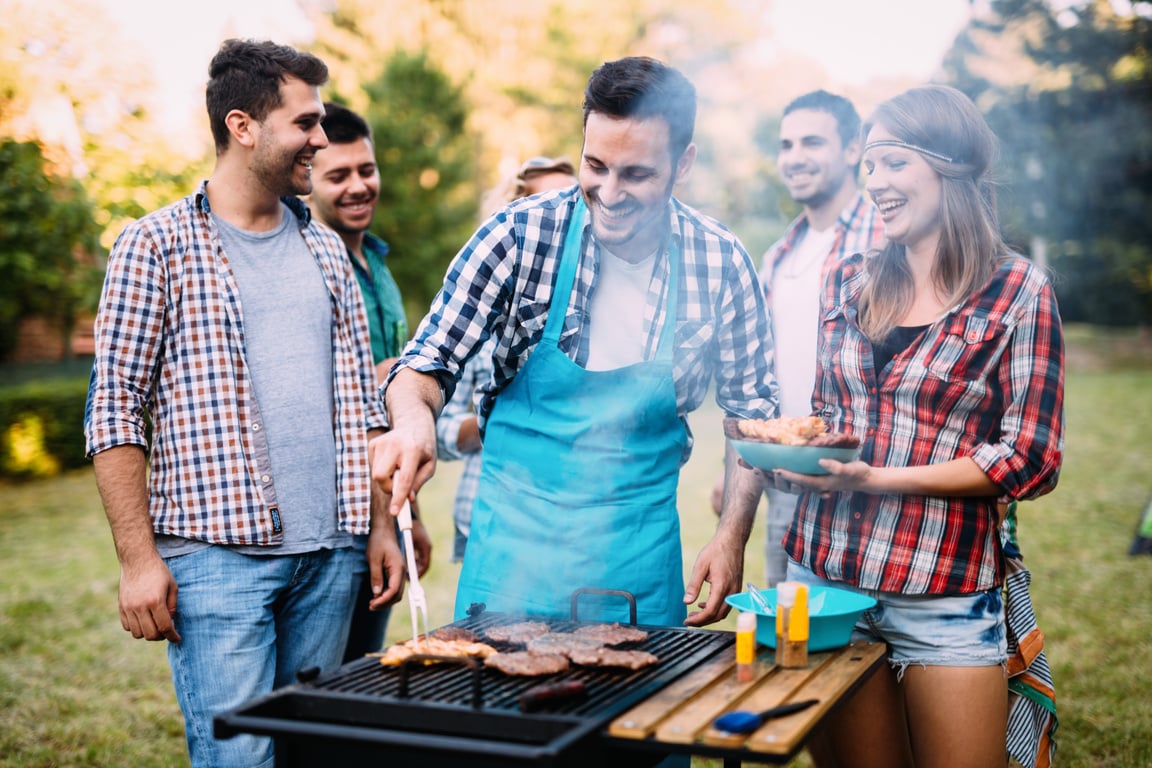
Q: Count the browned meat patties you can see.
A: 6